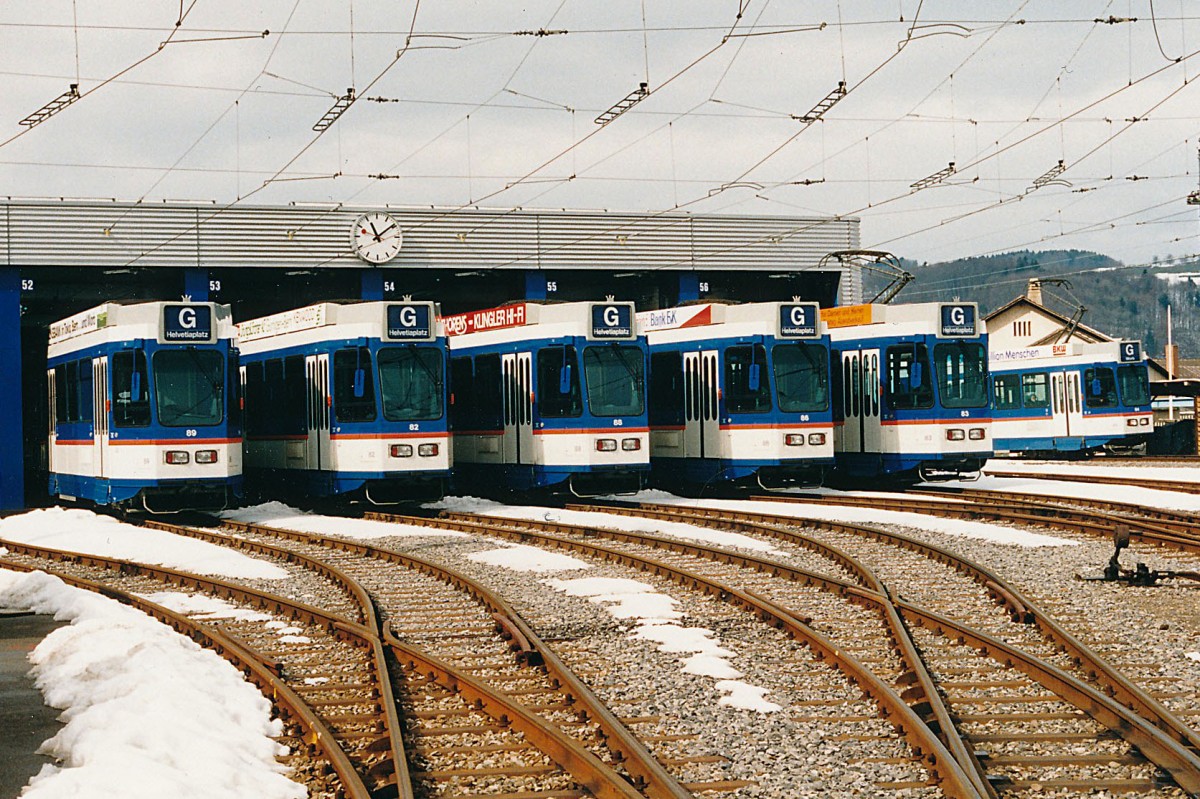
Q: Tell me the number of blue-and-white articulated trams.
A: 6